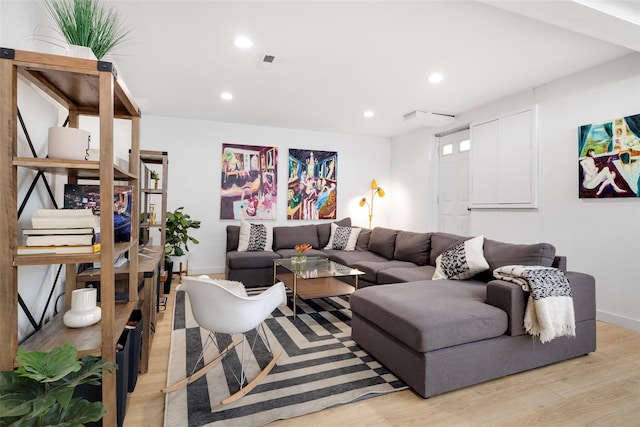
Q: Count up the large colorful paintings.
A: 3